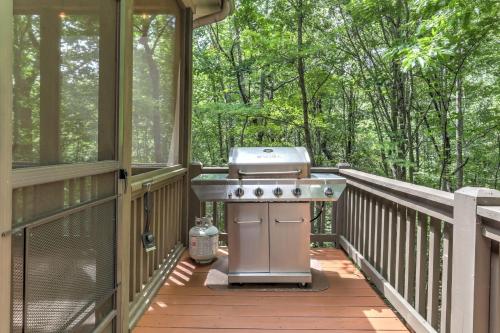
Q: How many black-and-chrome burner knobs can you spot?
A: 5